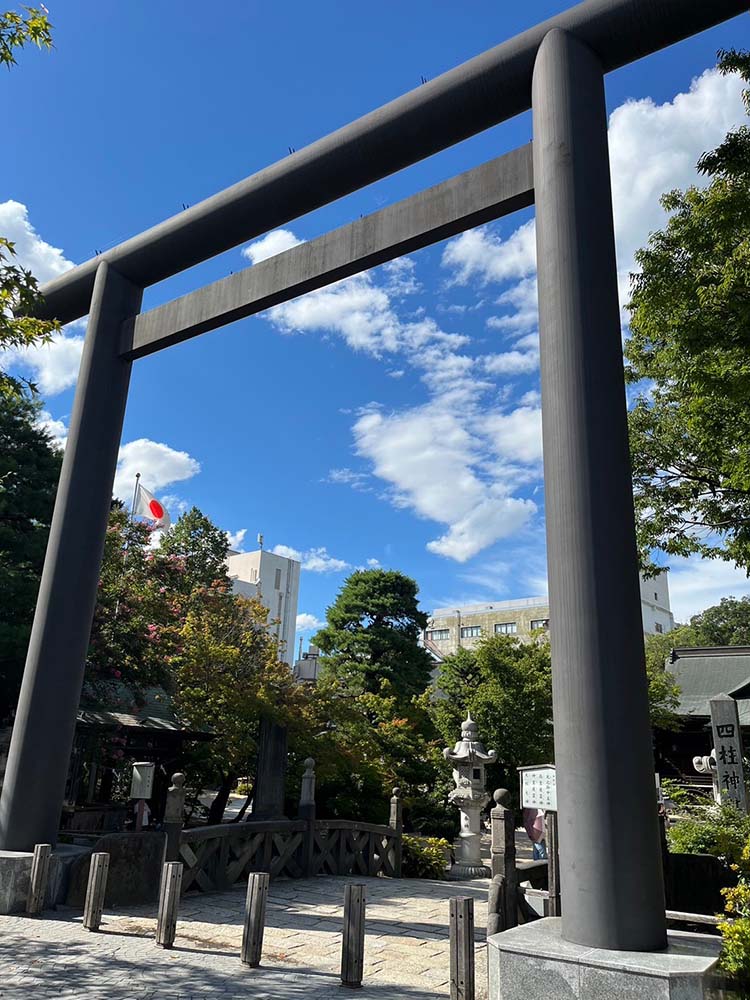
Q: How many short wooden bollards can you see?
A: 6